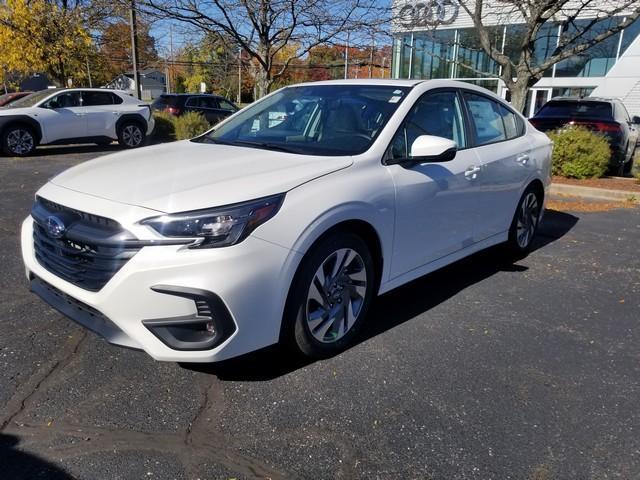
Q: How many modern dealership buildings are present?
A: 1